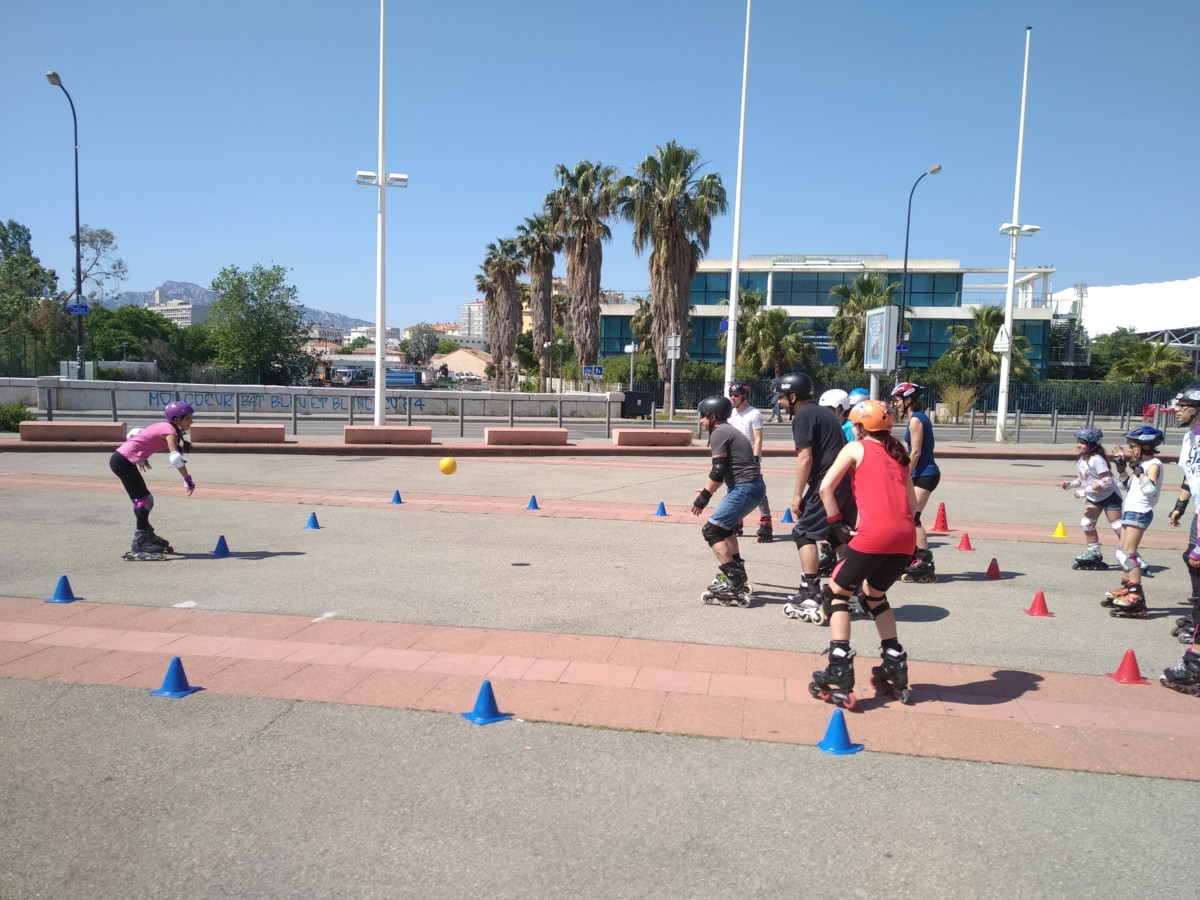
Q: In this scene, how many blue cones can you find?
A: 10